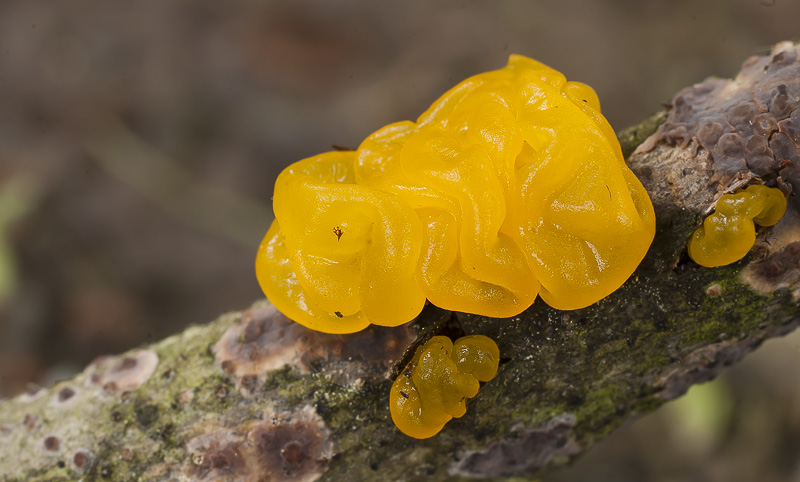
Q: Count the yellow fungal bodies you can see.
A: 3